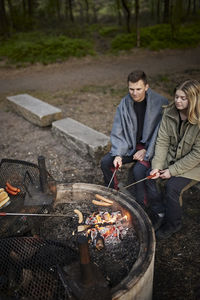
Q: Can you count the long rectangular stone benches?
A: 2